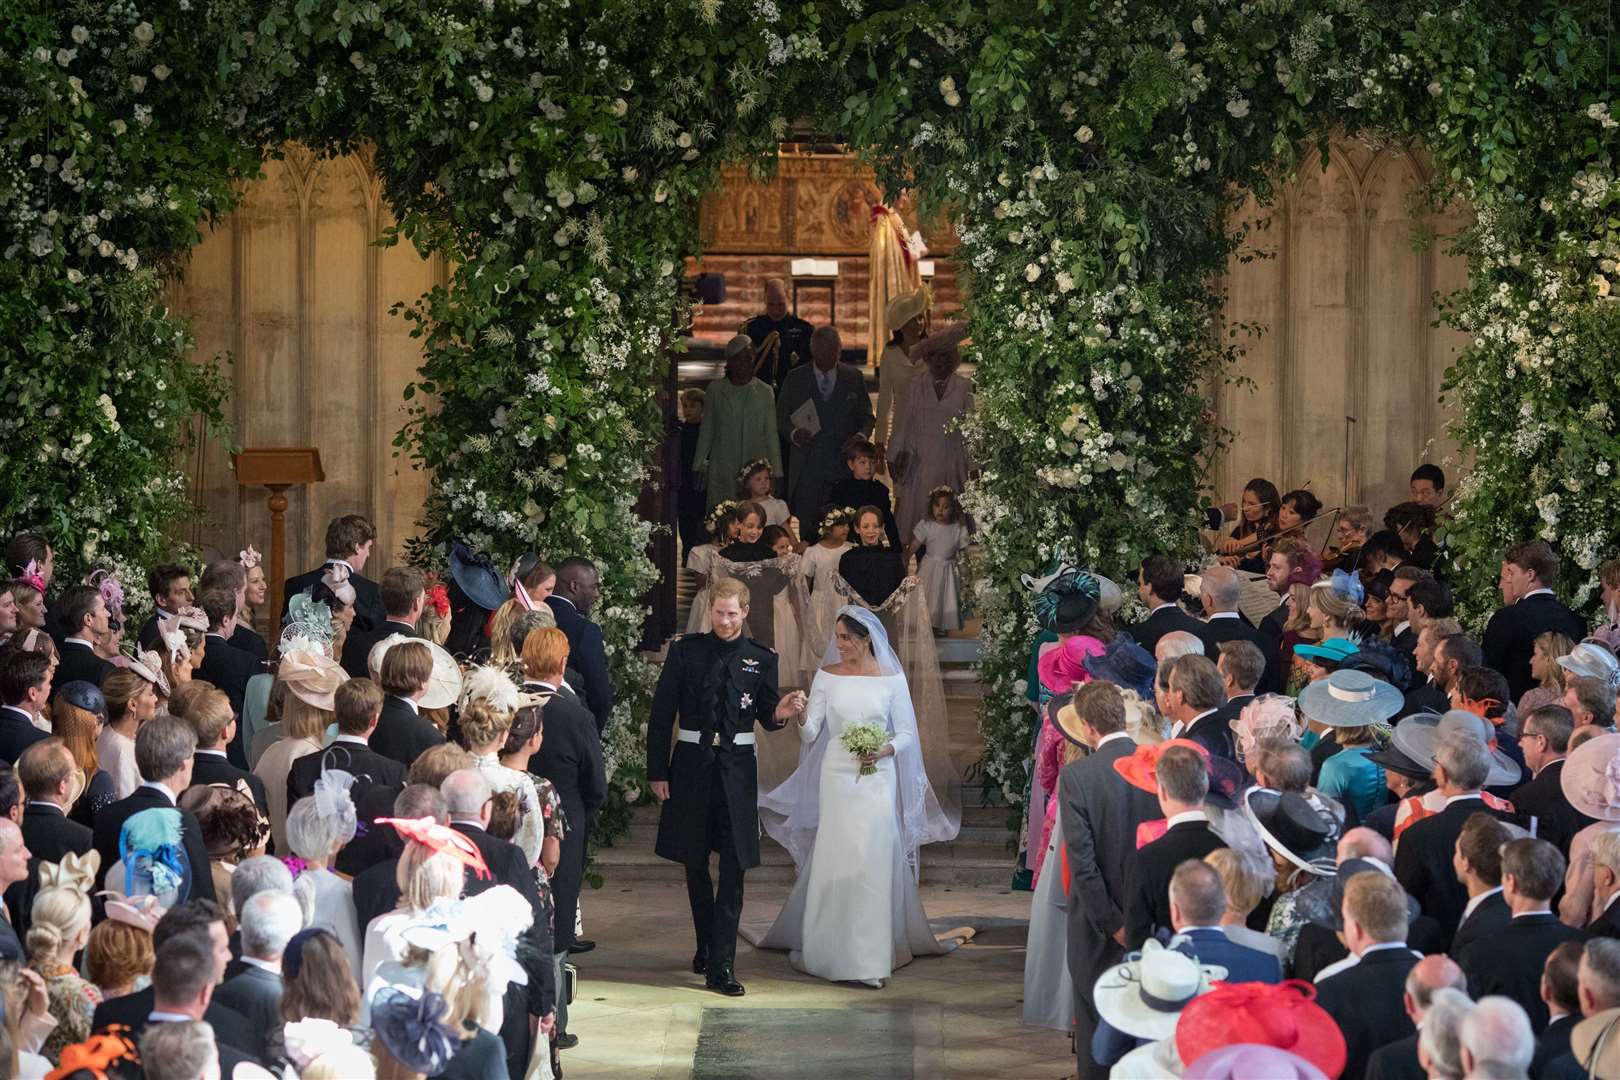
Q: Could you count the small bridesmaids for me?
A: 5